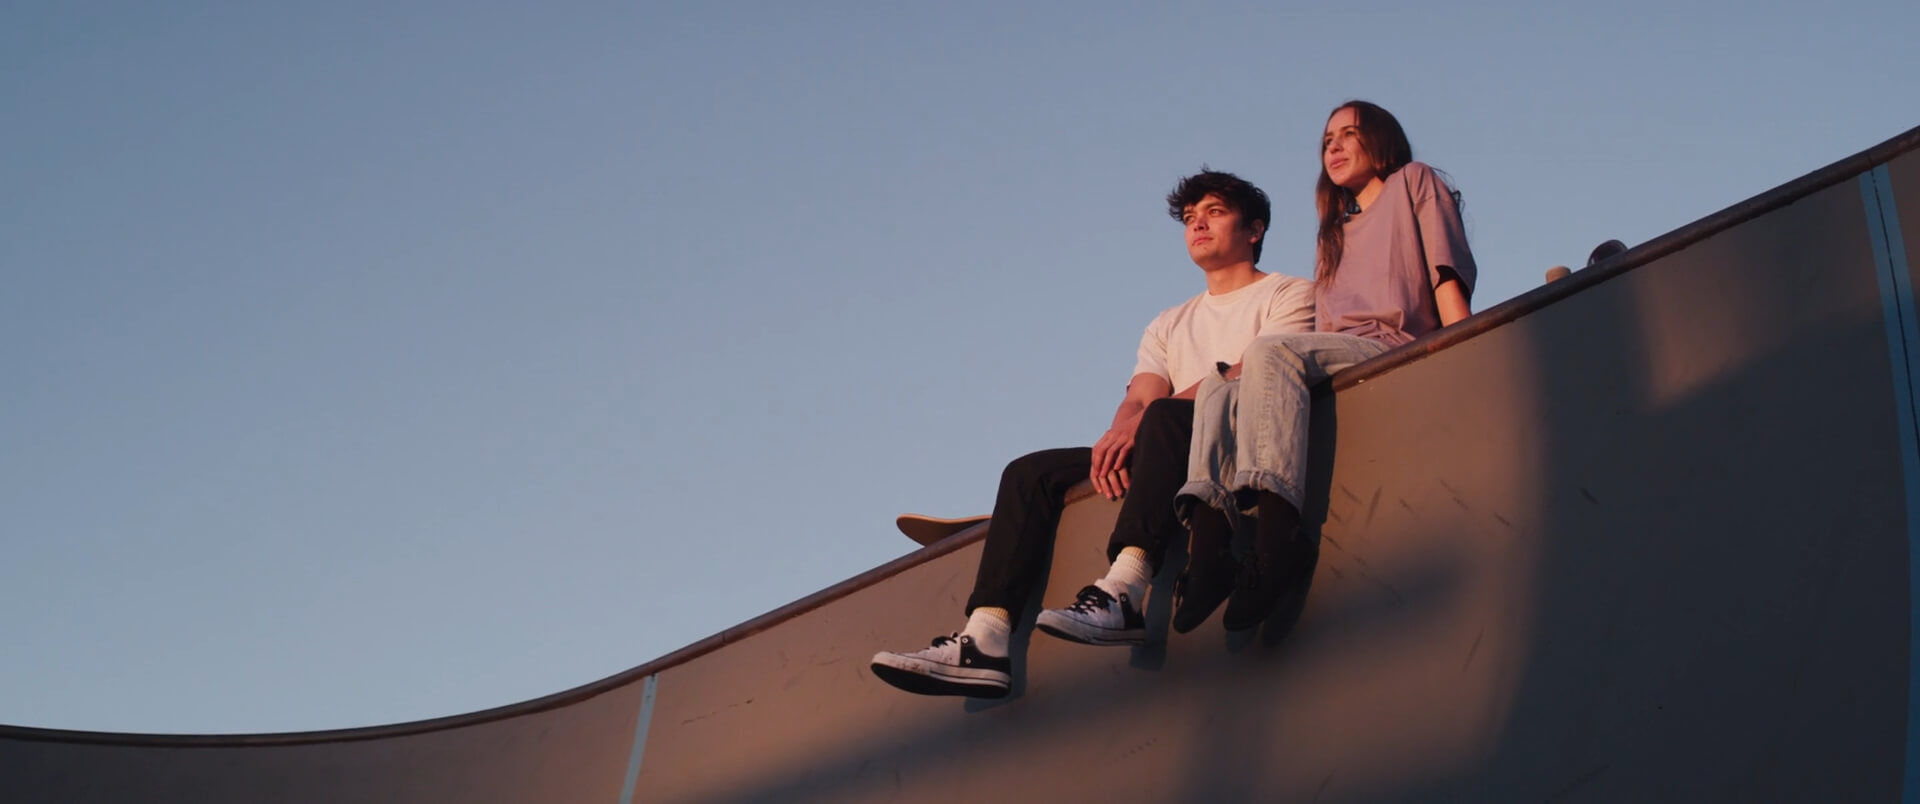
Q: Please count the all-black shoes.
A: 2